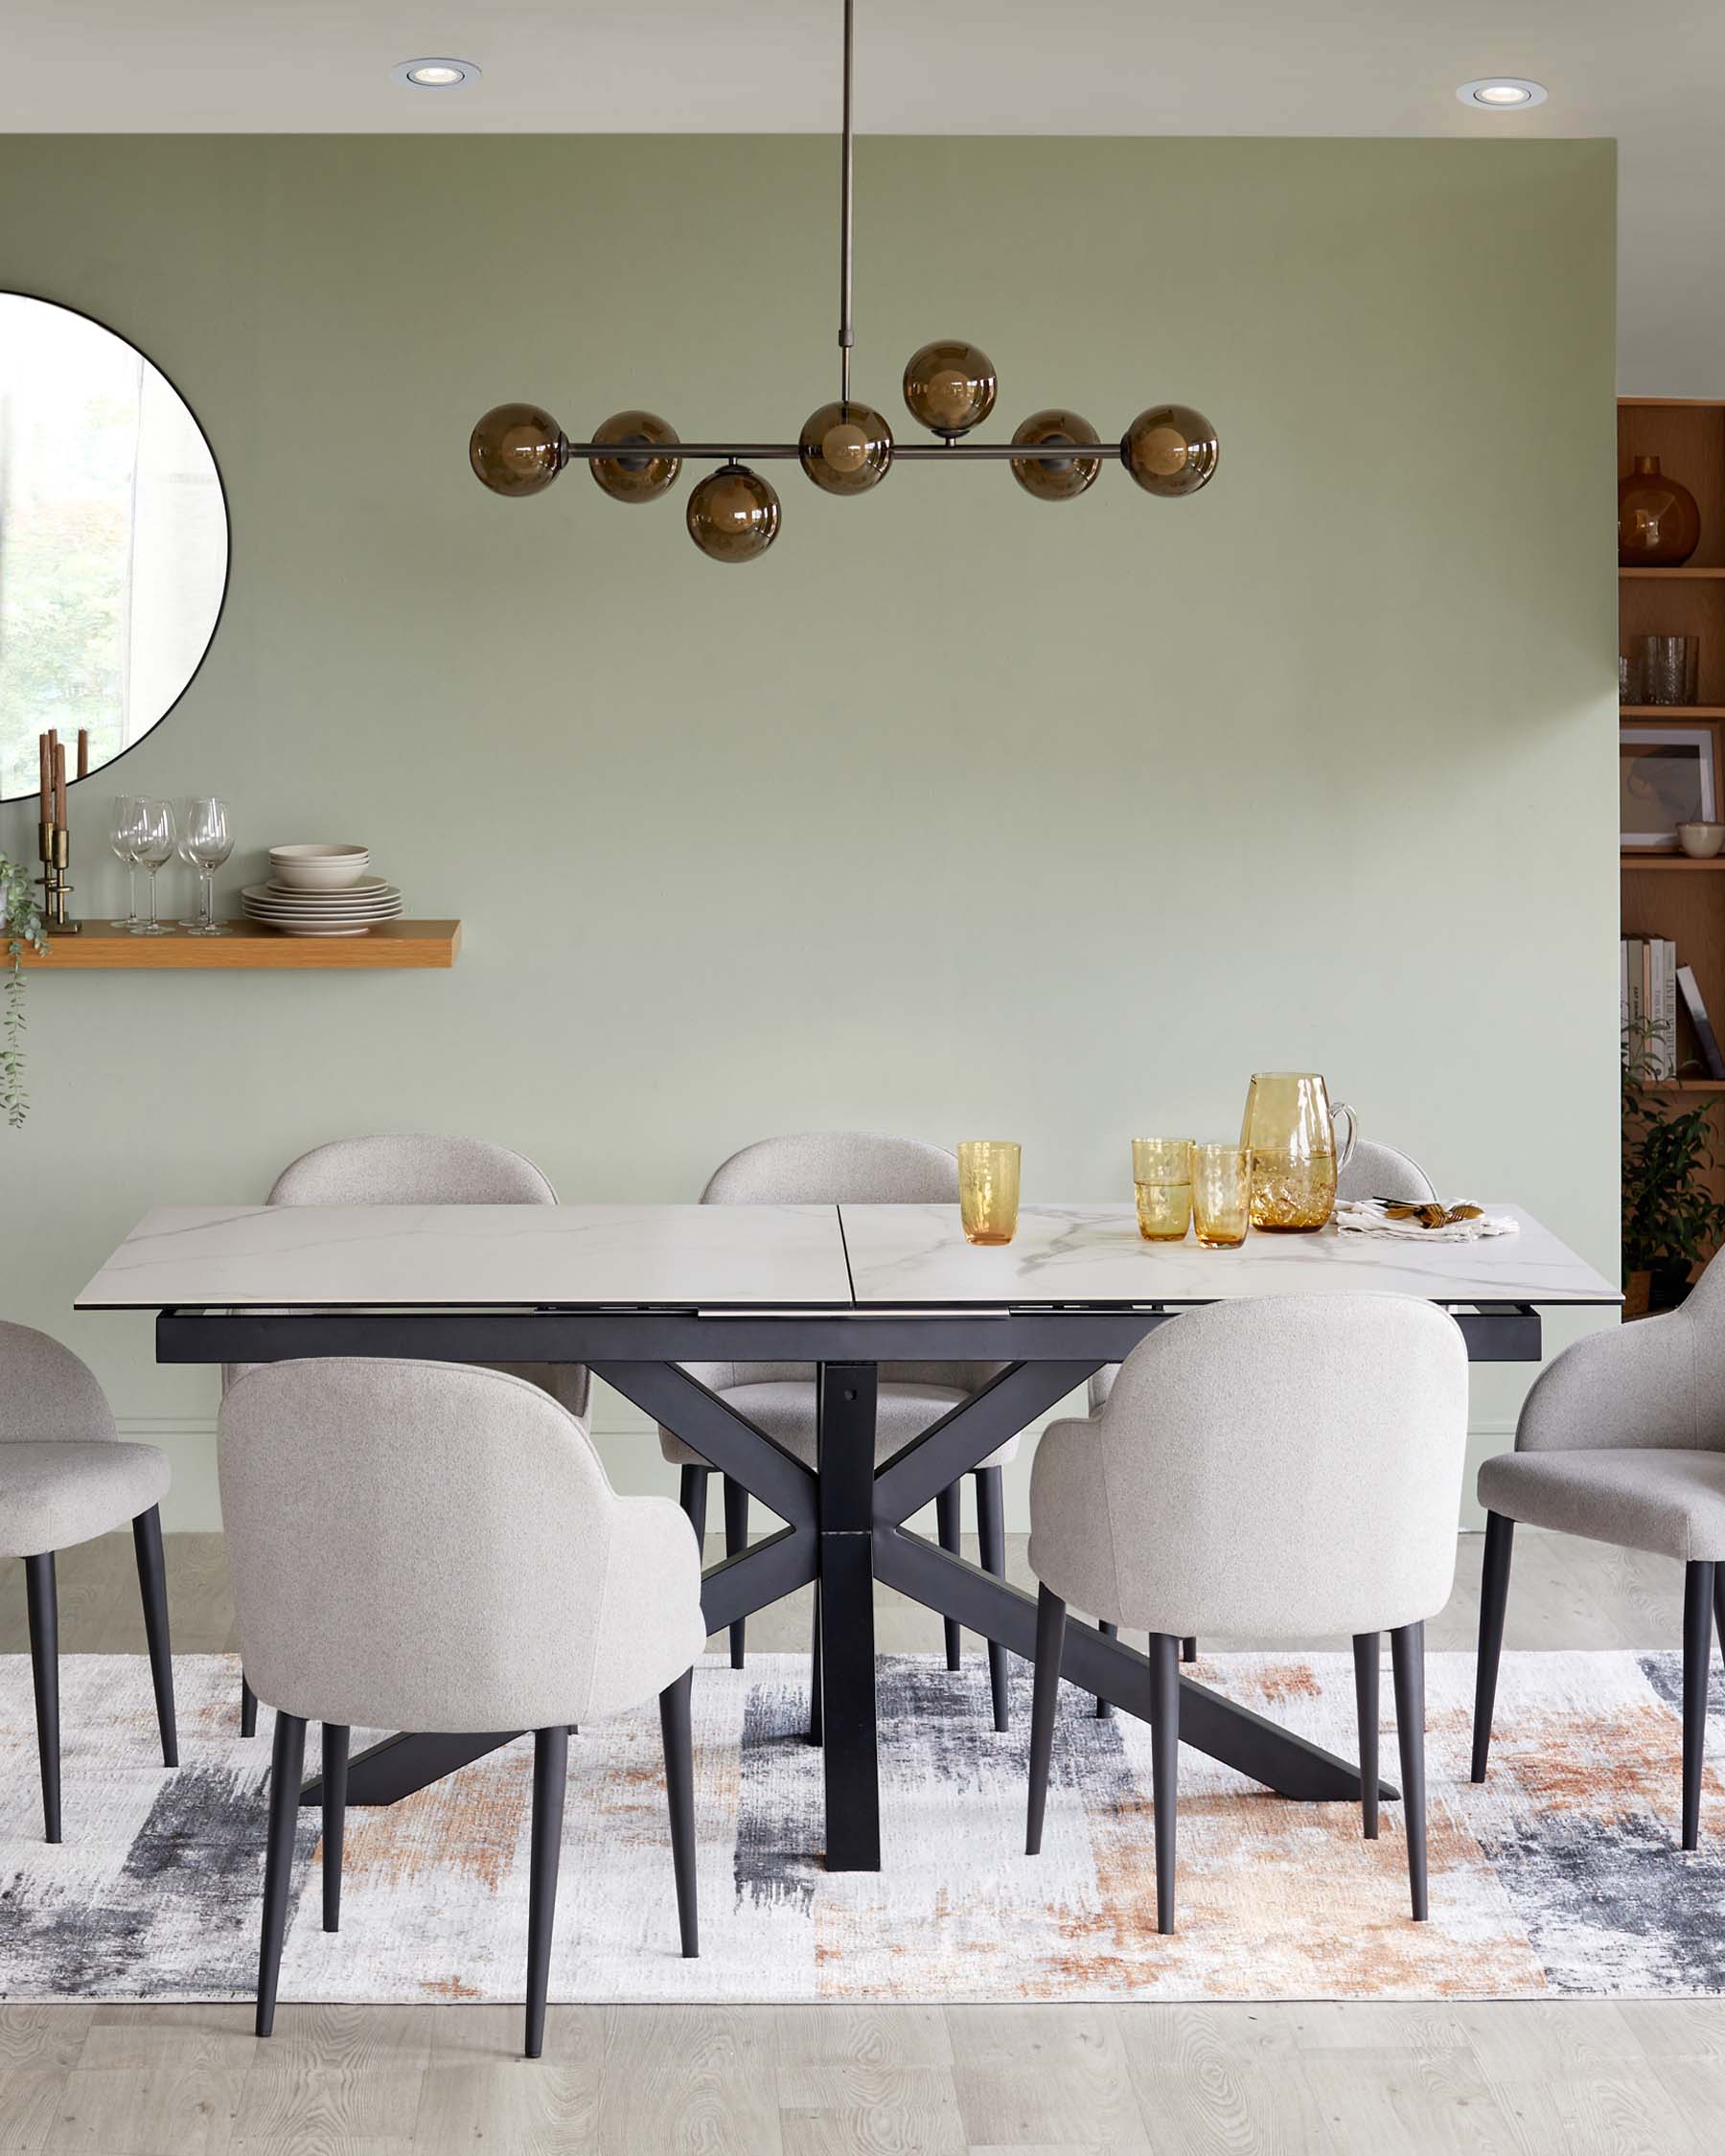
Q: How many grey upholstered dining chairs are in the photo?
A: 7